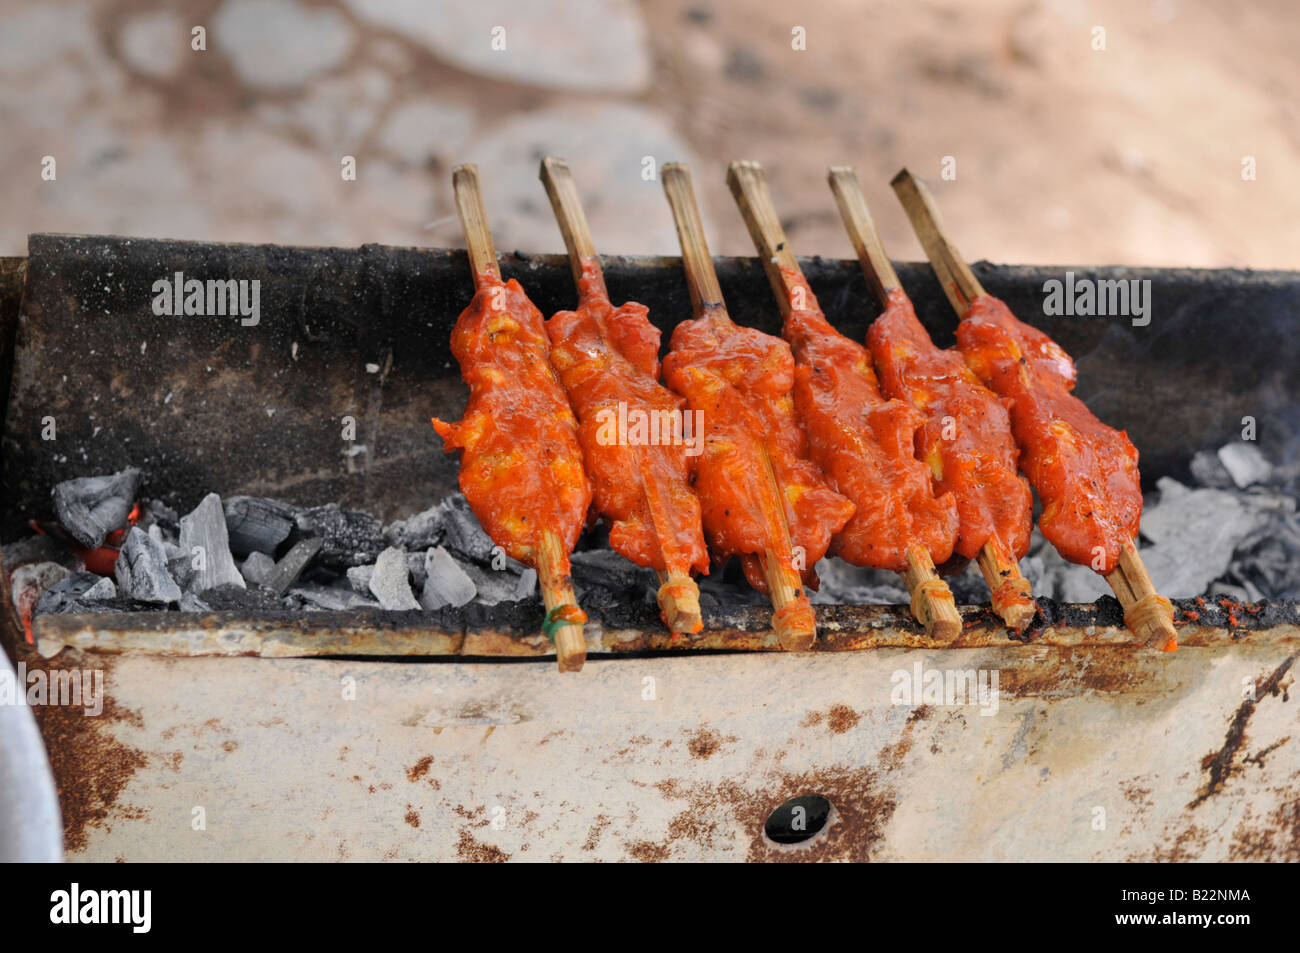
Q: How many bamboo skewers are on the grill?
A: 6